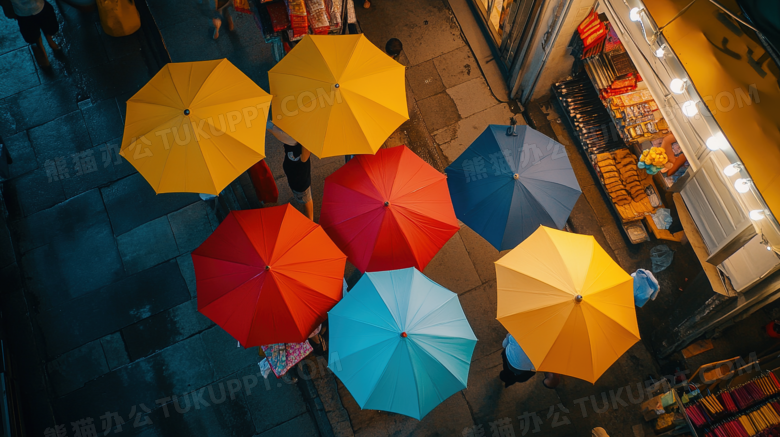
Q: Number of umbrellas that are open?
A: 7